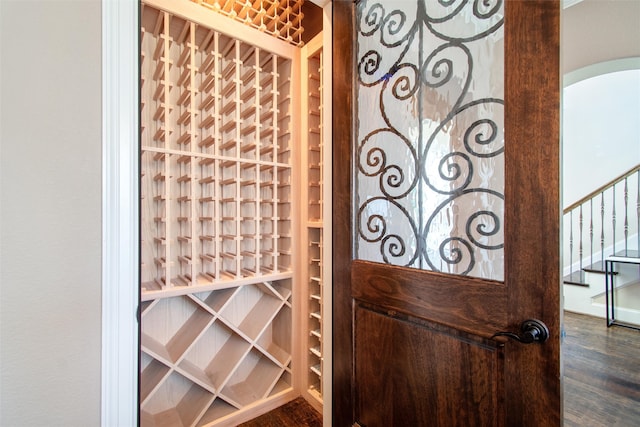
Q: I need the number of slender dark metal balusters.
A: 7